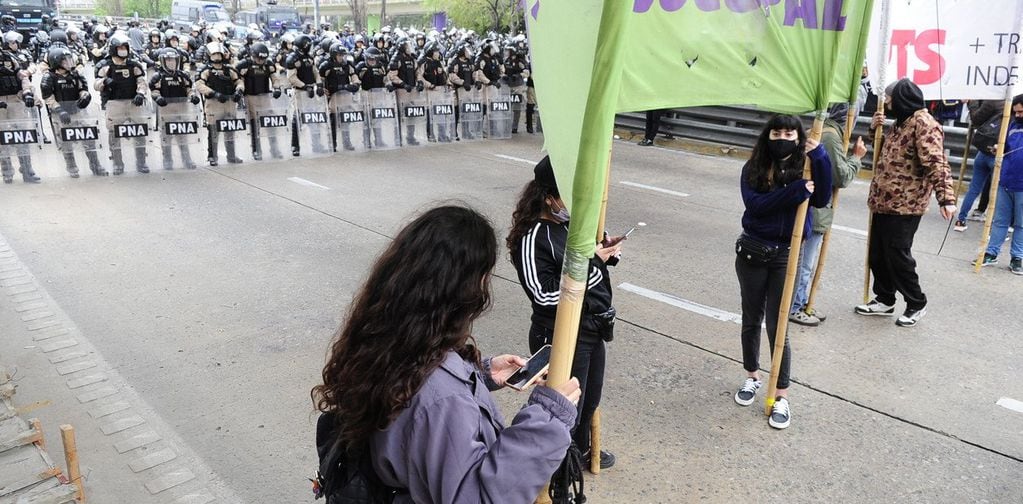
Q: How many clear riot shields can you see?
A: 14